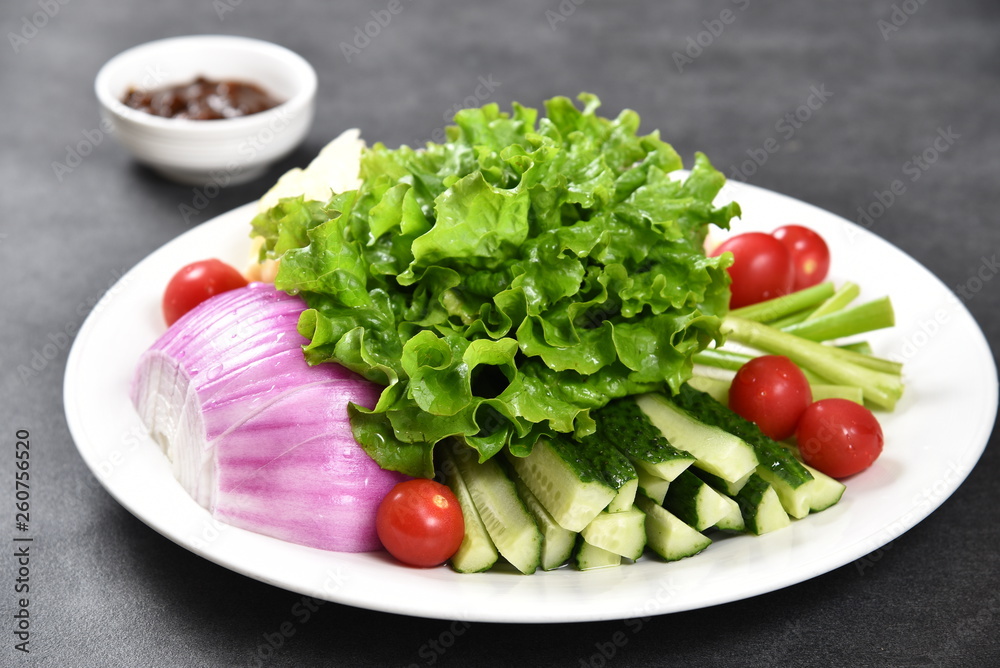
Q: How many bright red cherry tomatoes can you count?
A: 6